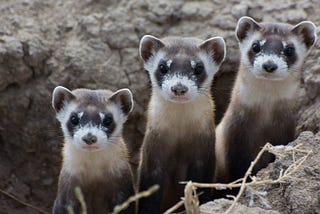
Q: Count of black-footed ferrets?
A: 3